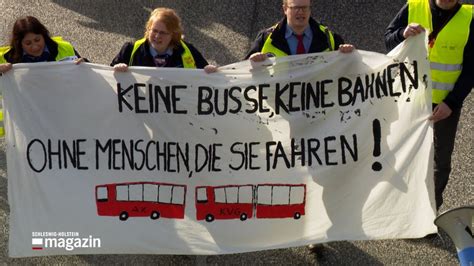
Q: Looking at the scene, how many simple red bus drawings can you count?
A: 2